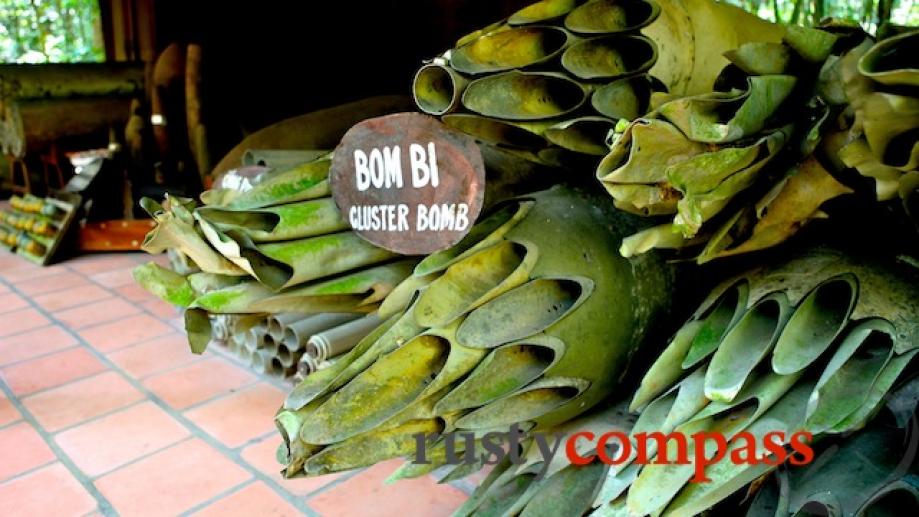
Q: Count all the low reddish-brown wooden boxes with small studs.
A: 1